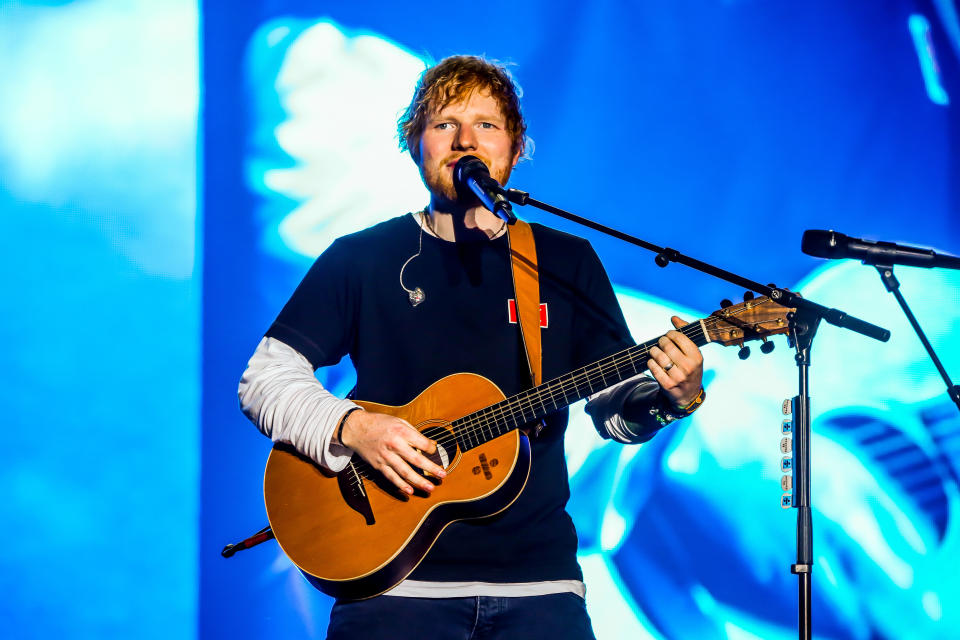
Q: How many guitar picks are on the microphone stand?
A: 6